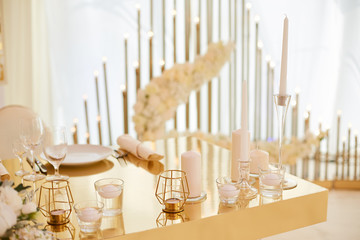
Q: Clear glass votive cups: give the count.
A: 4